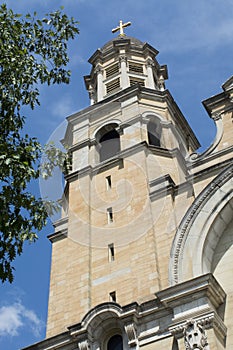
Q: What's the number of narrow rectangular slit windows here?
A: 4